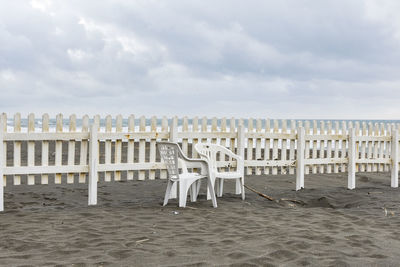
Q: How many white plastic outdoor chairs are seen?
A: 2